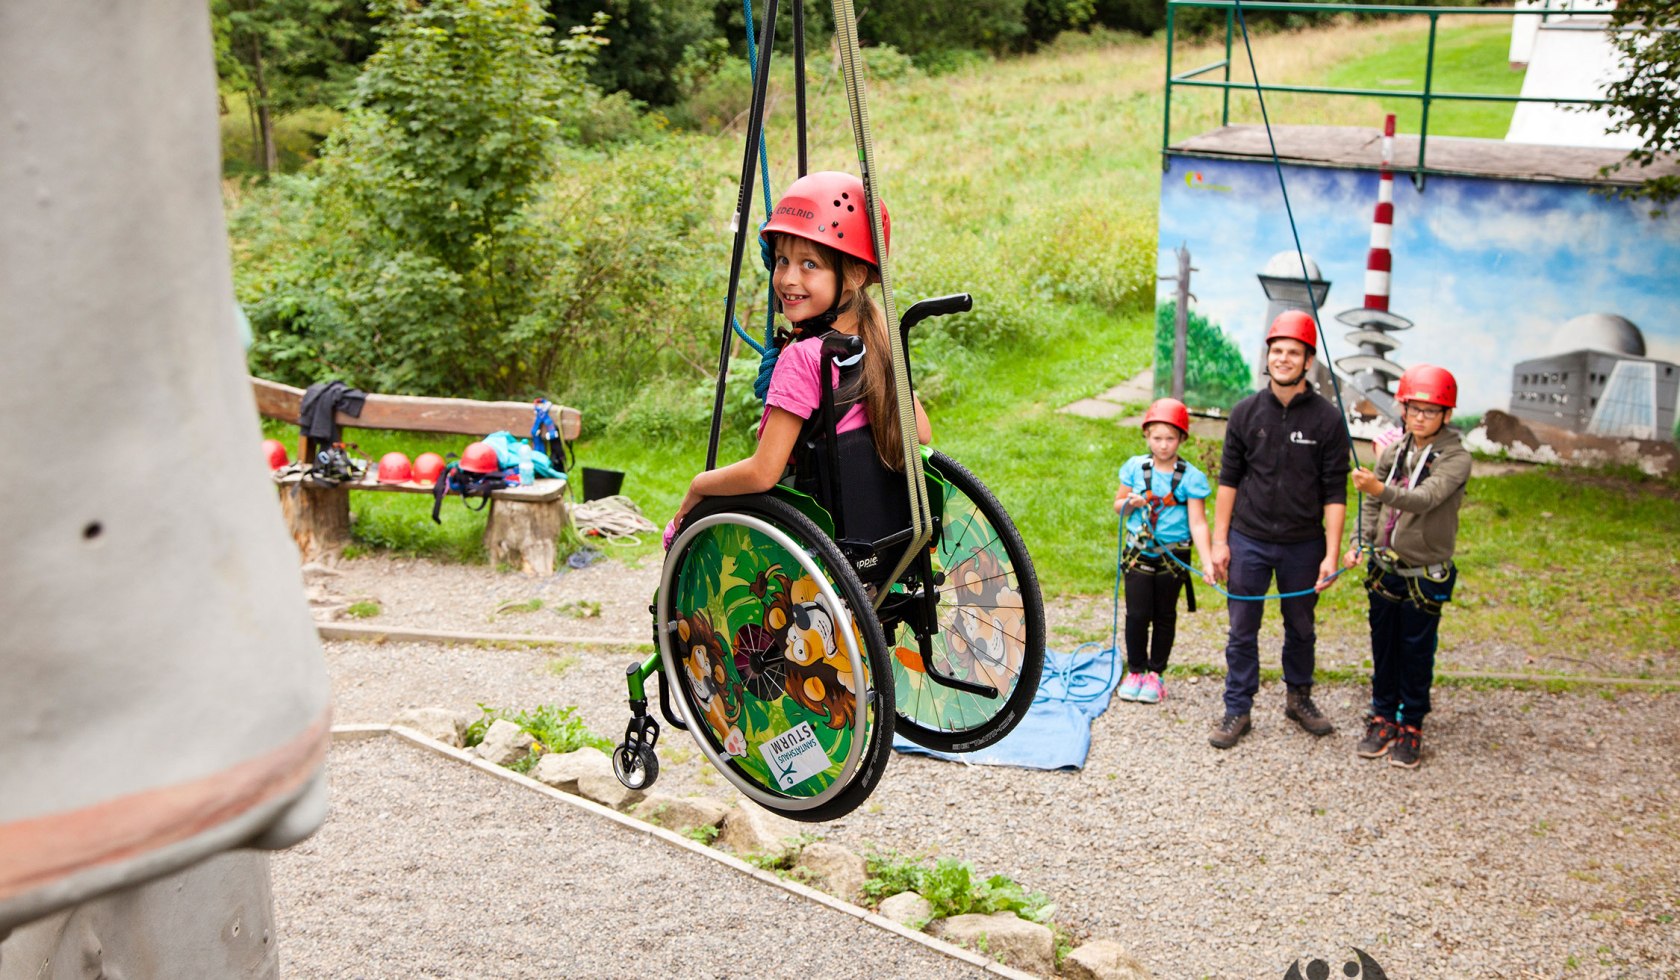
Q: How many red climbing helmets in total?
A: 8